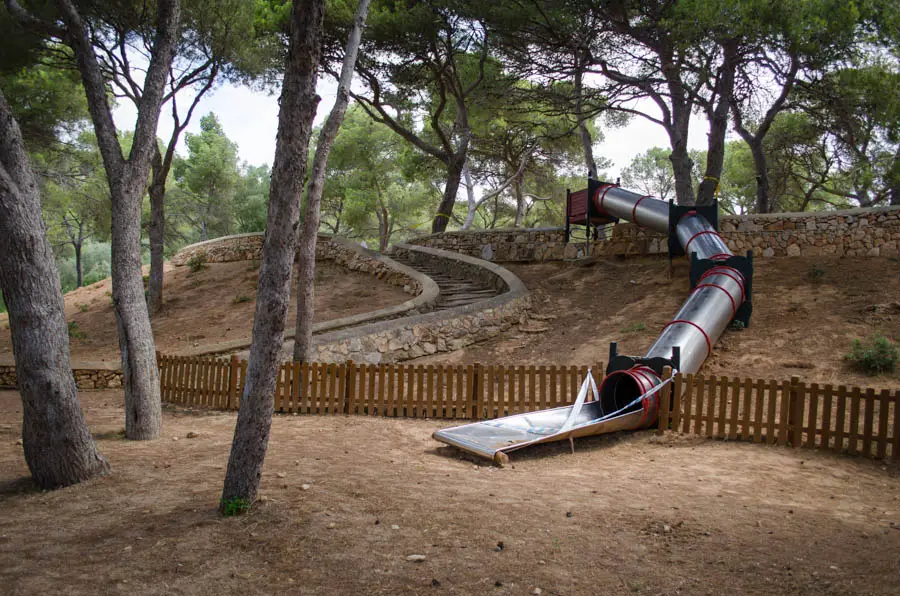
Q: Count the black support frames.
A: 4